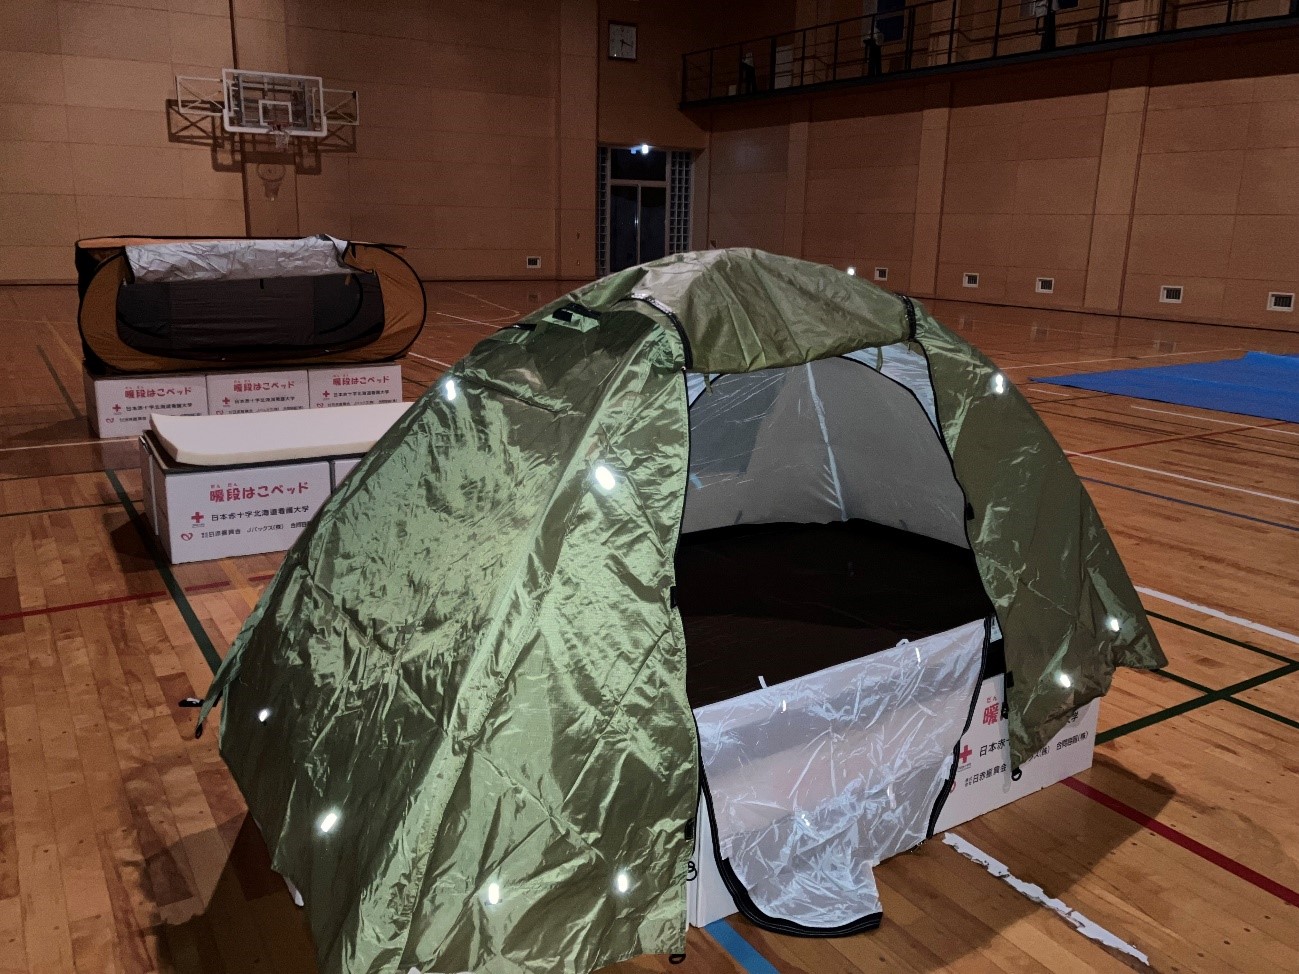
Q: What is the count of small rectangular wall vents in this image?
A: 6